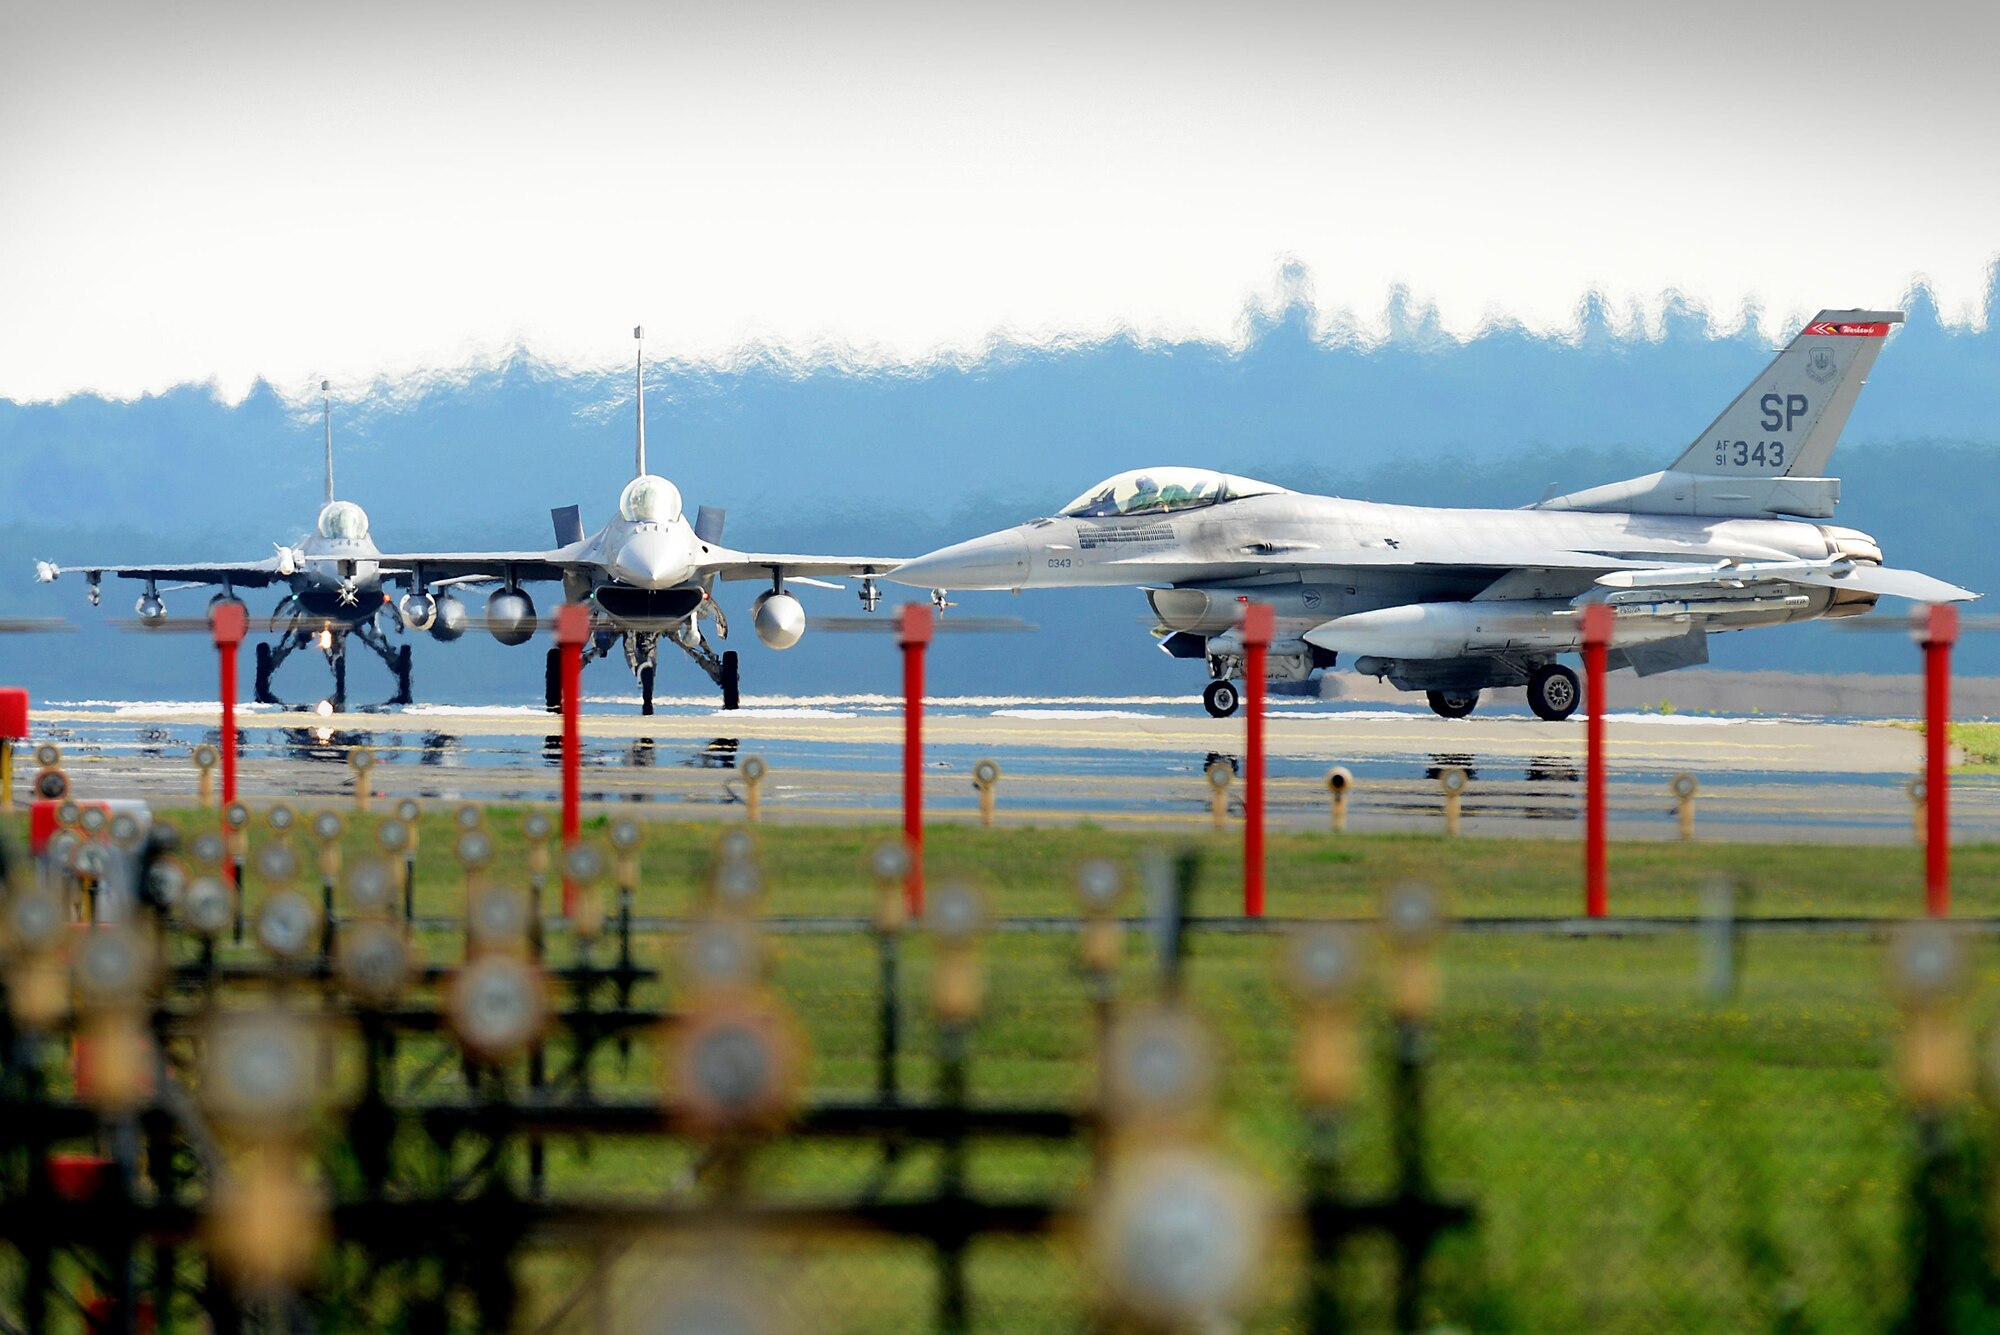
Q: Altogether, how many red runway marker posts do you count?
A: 6